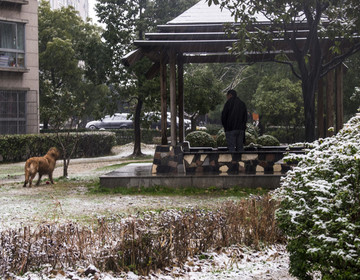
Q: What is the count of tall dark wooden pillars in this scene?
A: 6